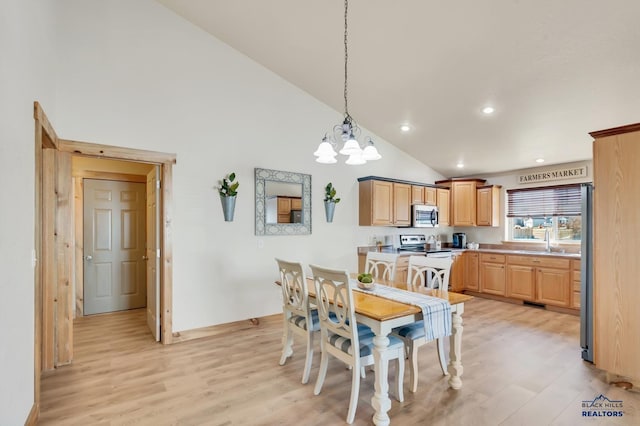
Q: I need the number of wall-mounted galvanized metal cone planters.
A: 2